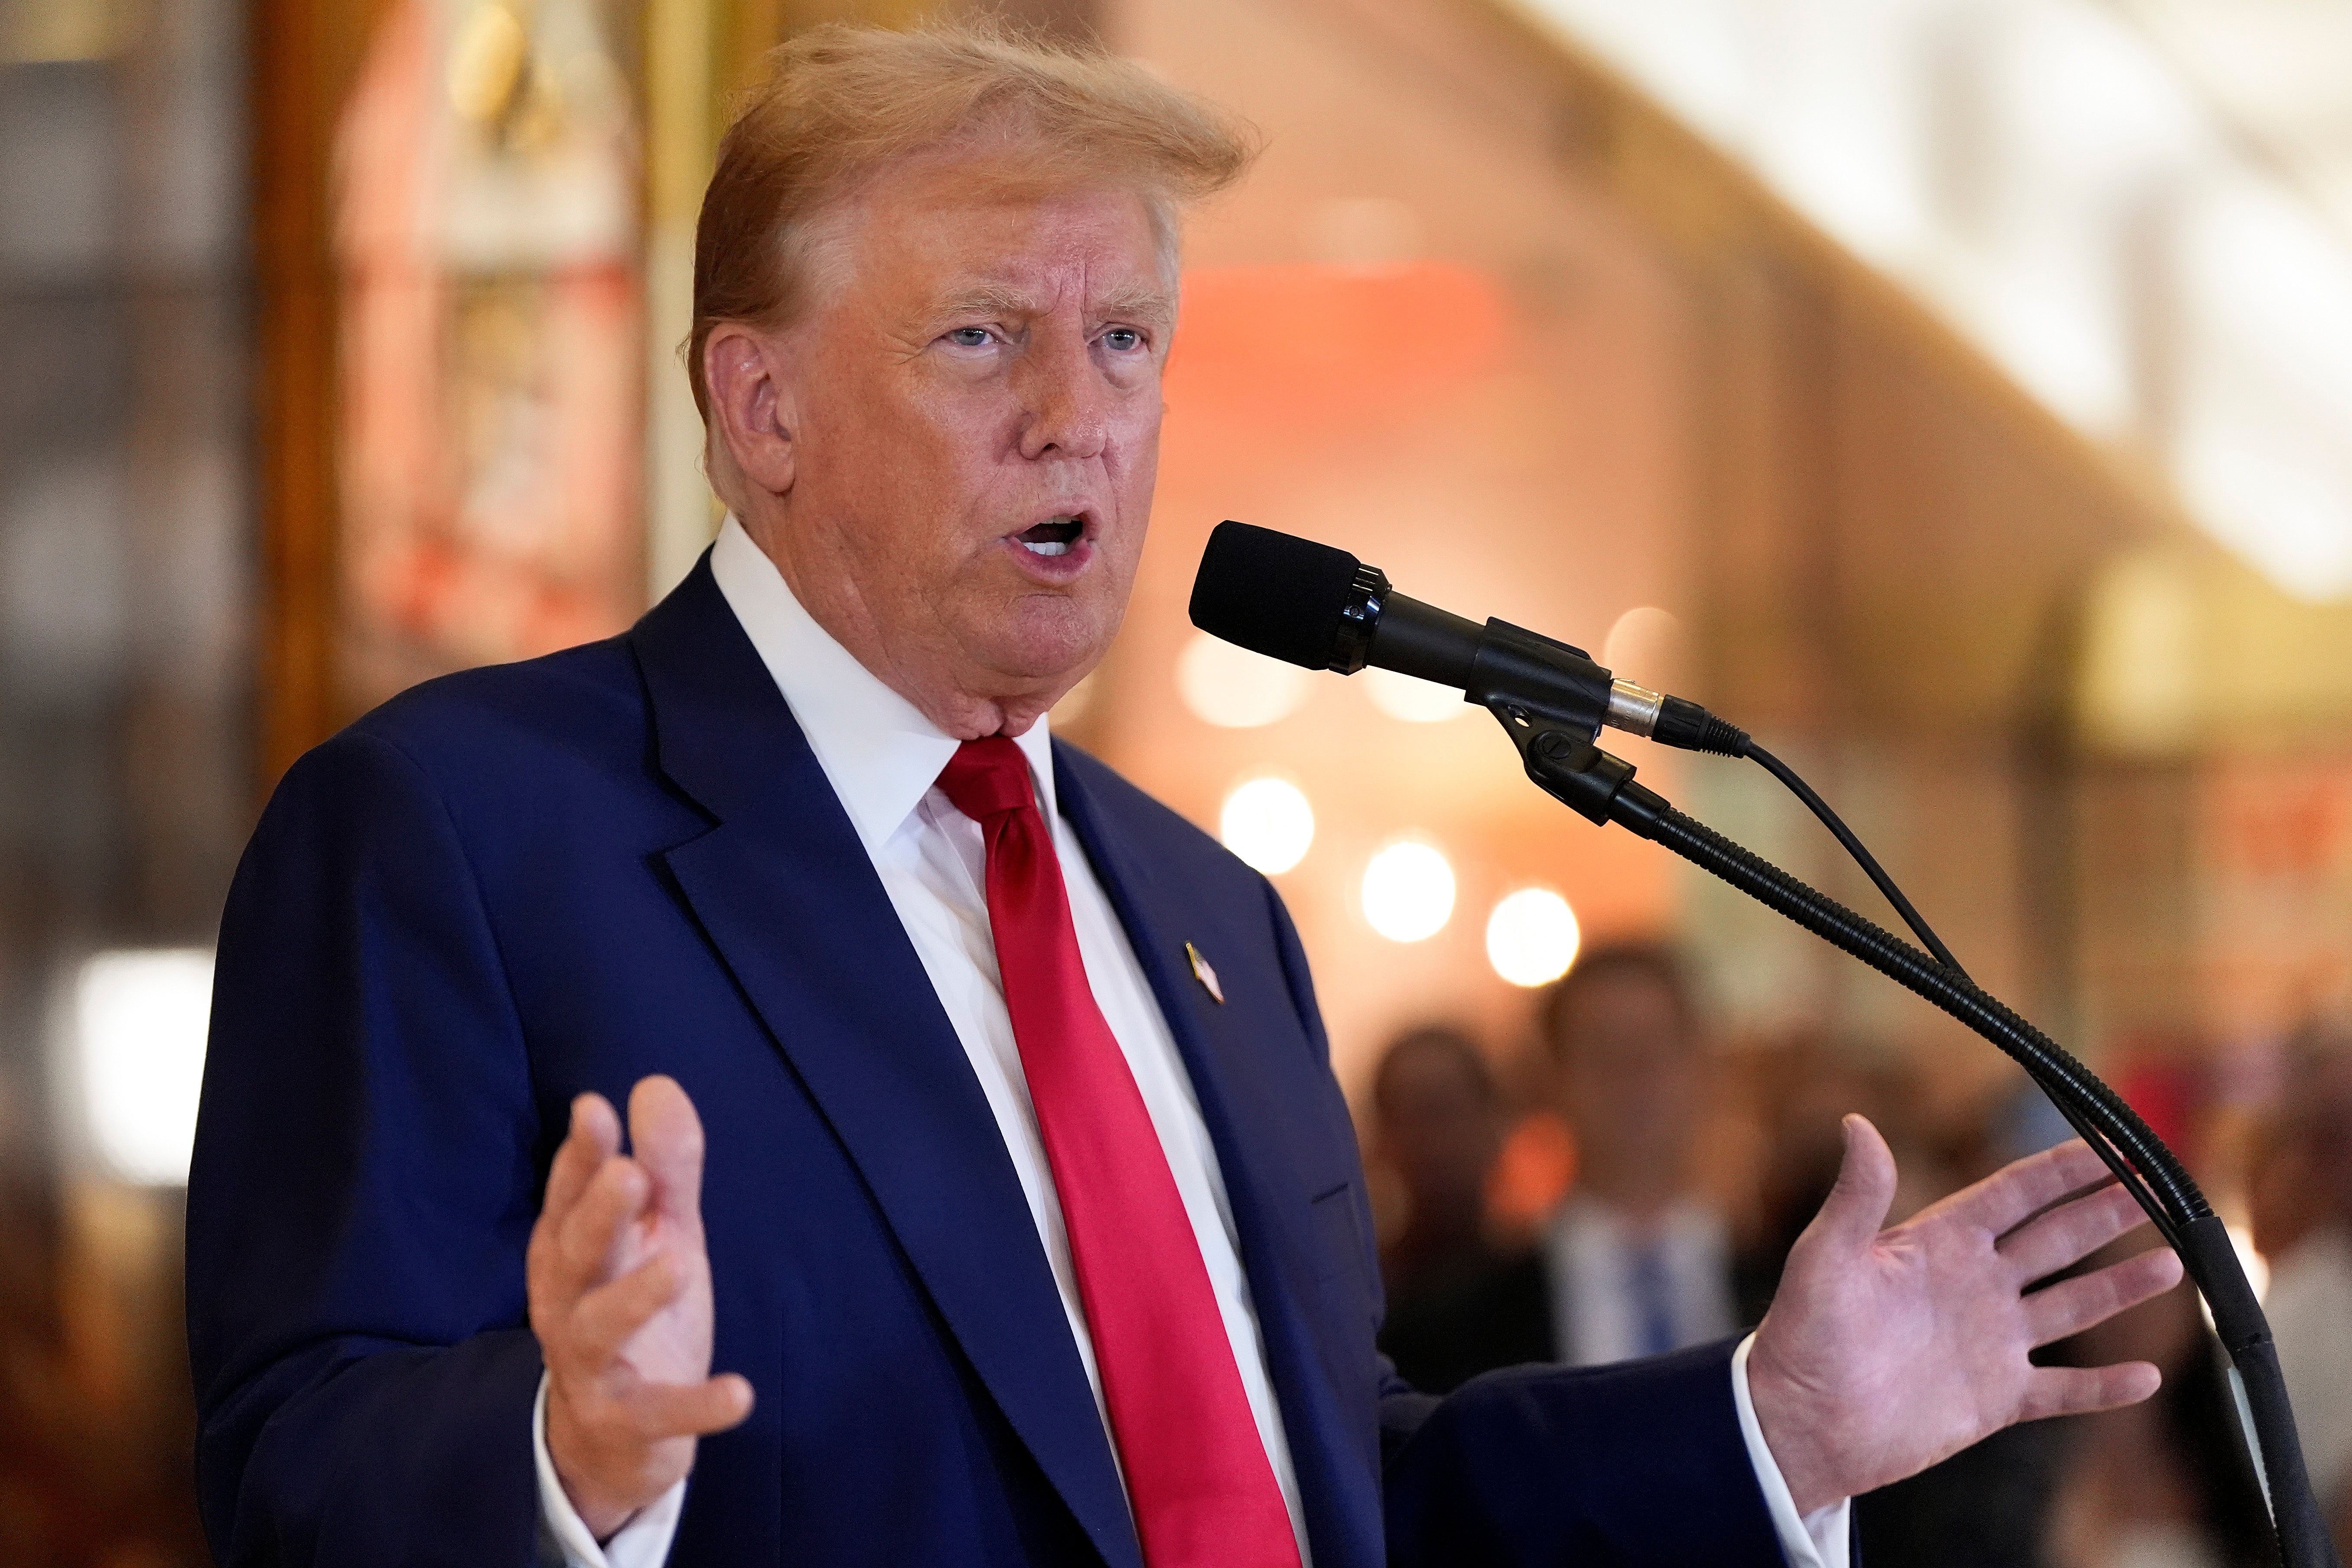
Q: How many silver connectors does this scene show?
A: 1